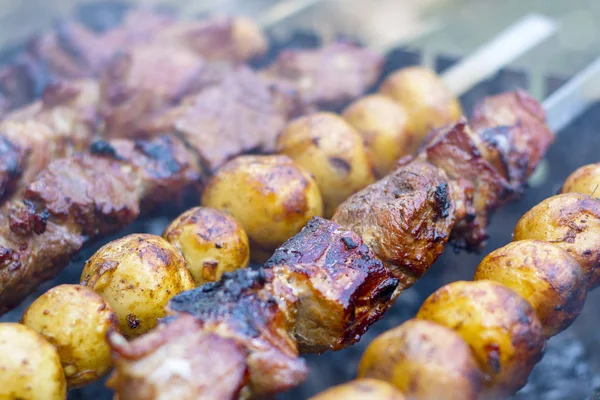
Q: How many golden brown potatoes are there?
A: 14